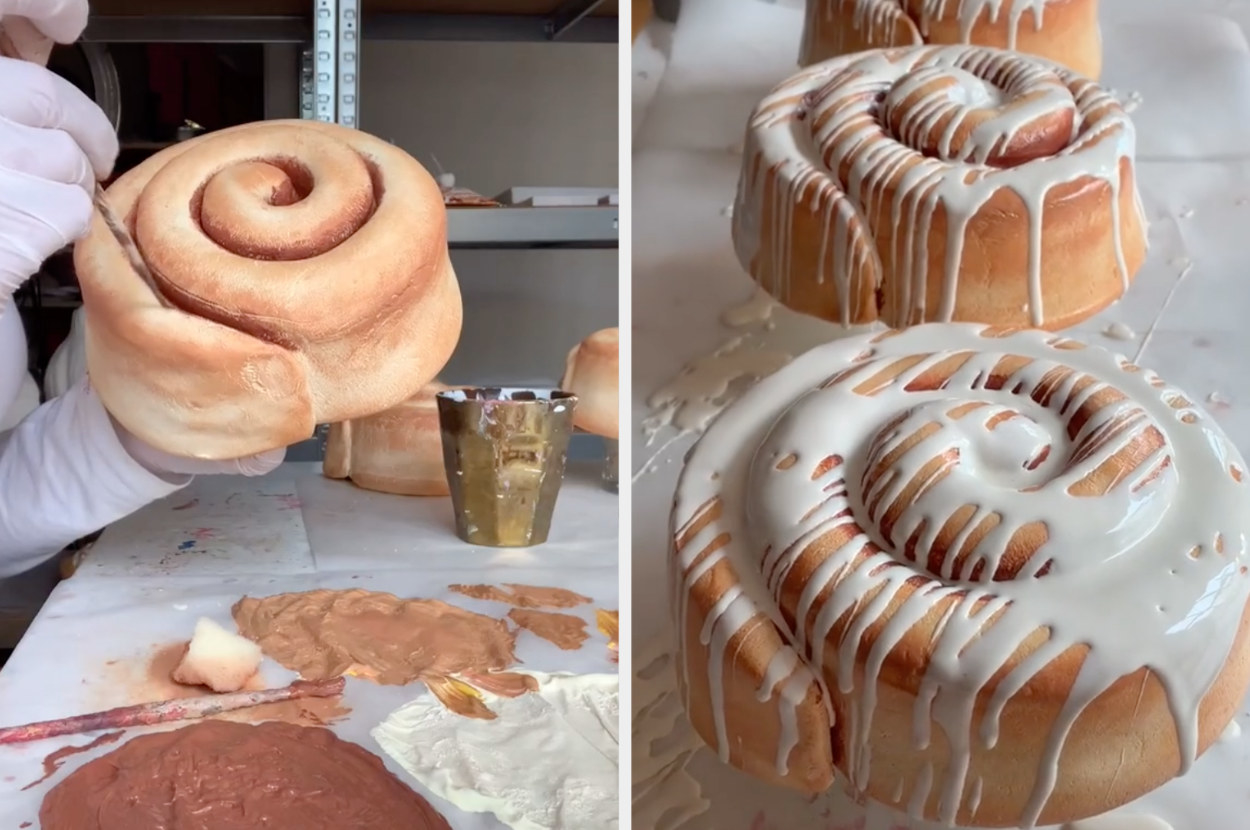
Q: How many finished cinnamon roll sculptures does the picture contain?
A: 3